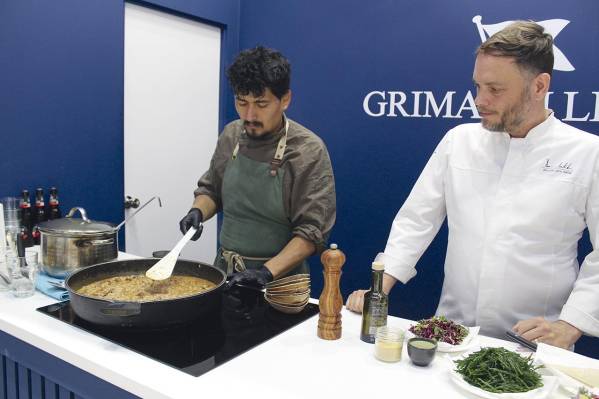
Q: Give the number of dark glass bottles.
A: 4